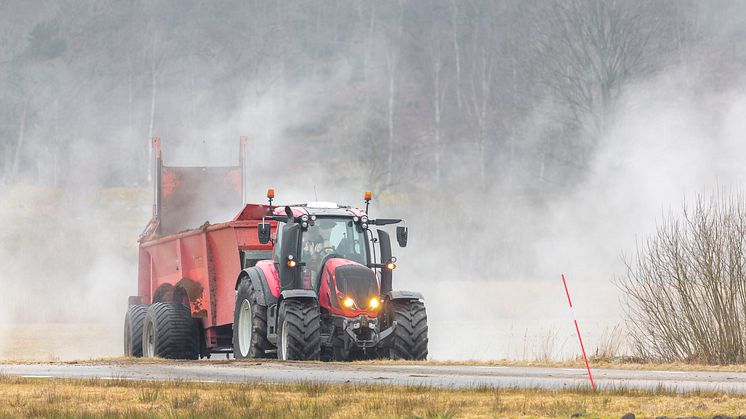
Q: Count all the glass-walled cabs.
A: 1